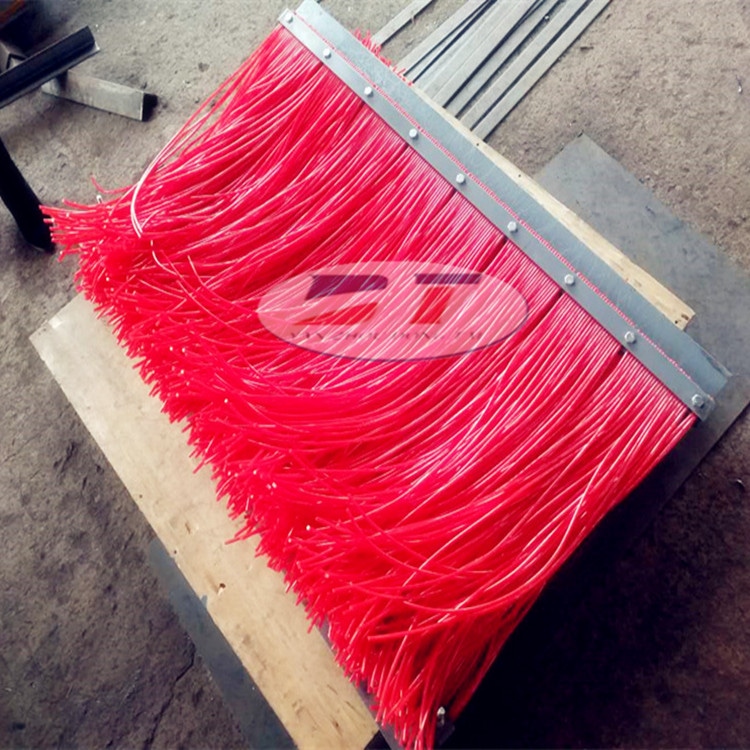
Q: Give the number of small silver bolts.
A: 9